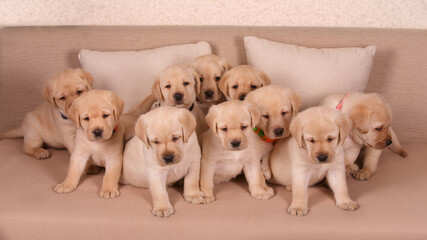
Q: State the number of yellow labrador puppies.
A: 10